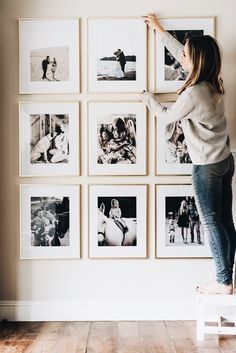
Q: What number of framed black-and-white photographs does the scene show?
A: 9